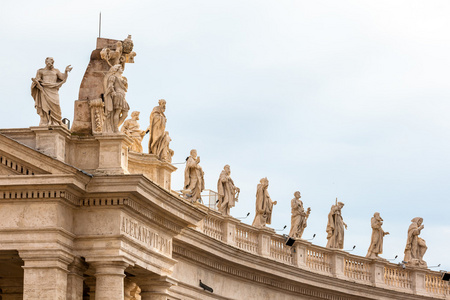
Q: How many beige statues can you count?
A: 11